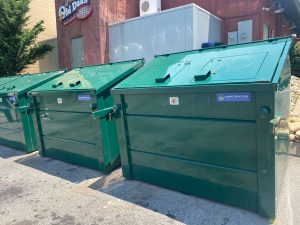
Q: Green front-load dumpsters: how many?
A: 3